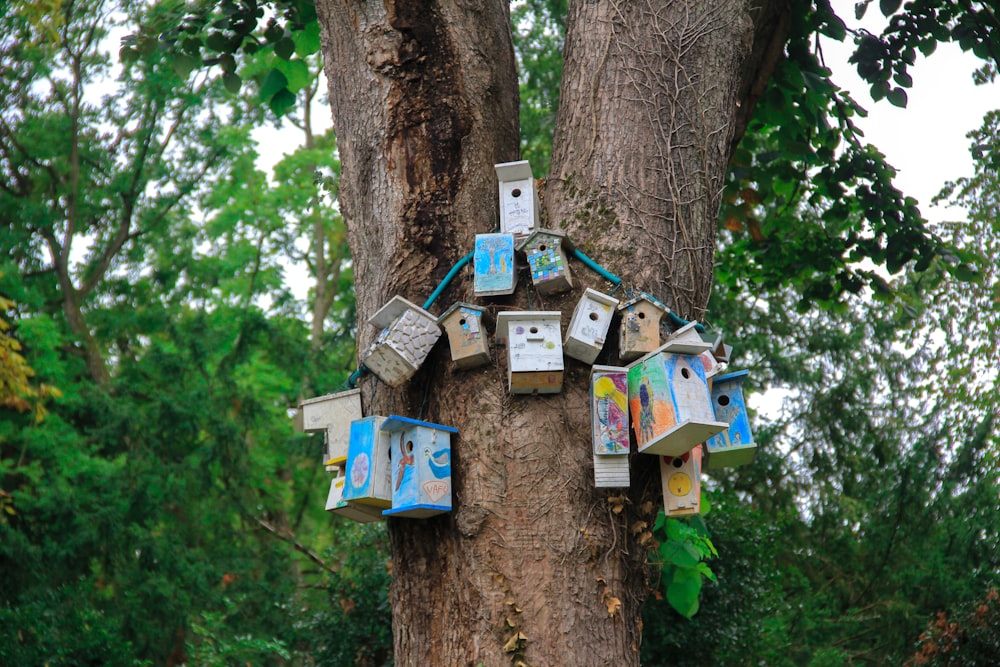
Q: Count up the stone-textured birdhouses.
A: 1